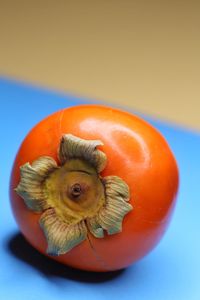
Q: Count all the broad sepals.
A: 4